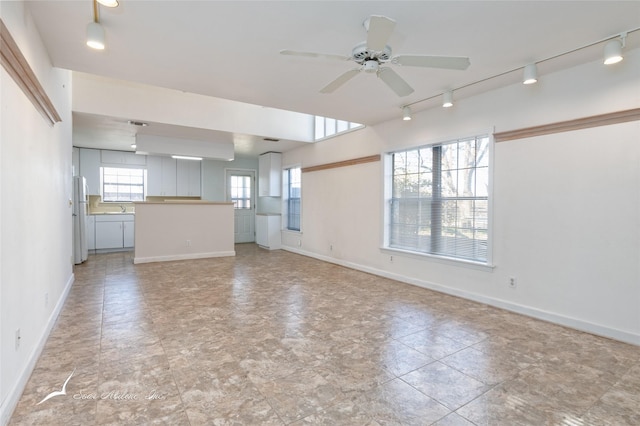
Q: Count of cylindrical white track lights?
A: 6